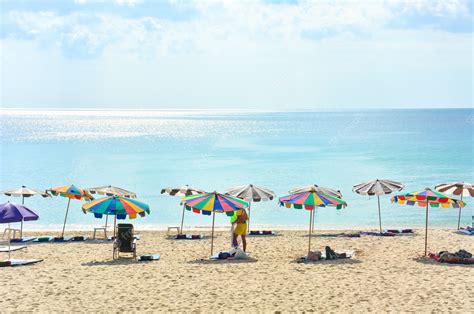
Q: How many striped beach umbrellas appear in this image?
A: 12